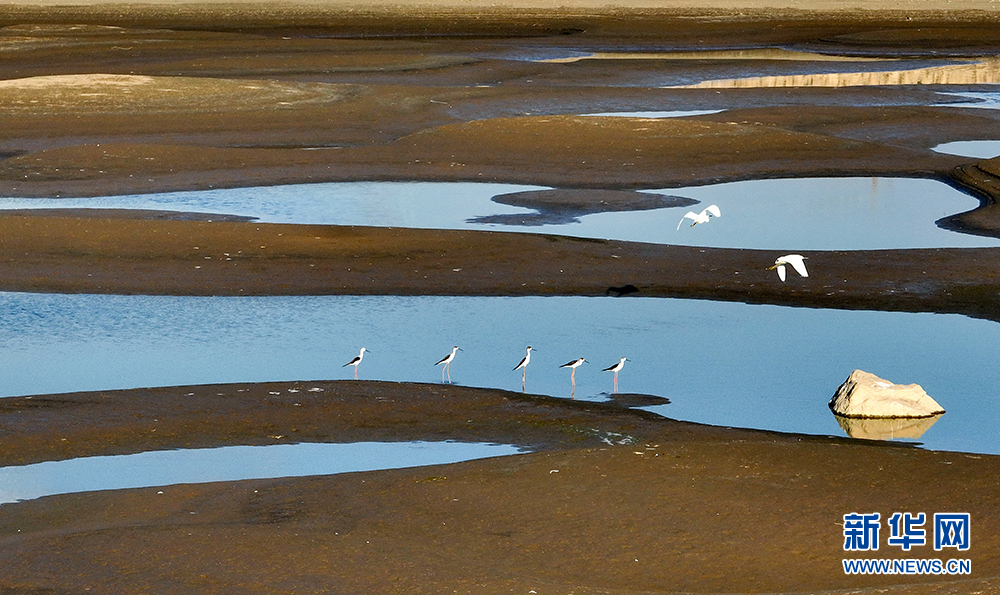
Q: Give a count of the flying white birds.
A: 2